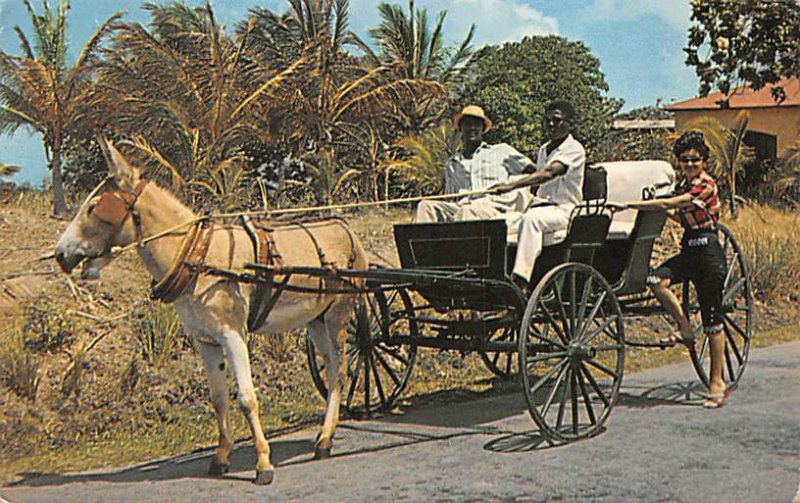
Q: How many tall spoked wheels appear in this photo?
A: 4